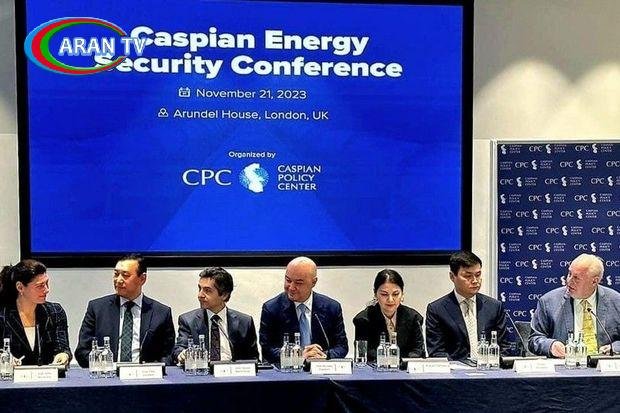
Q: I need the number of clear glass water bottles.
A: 13